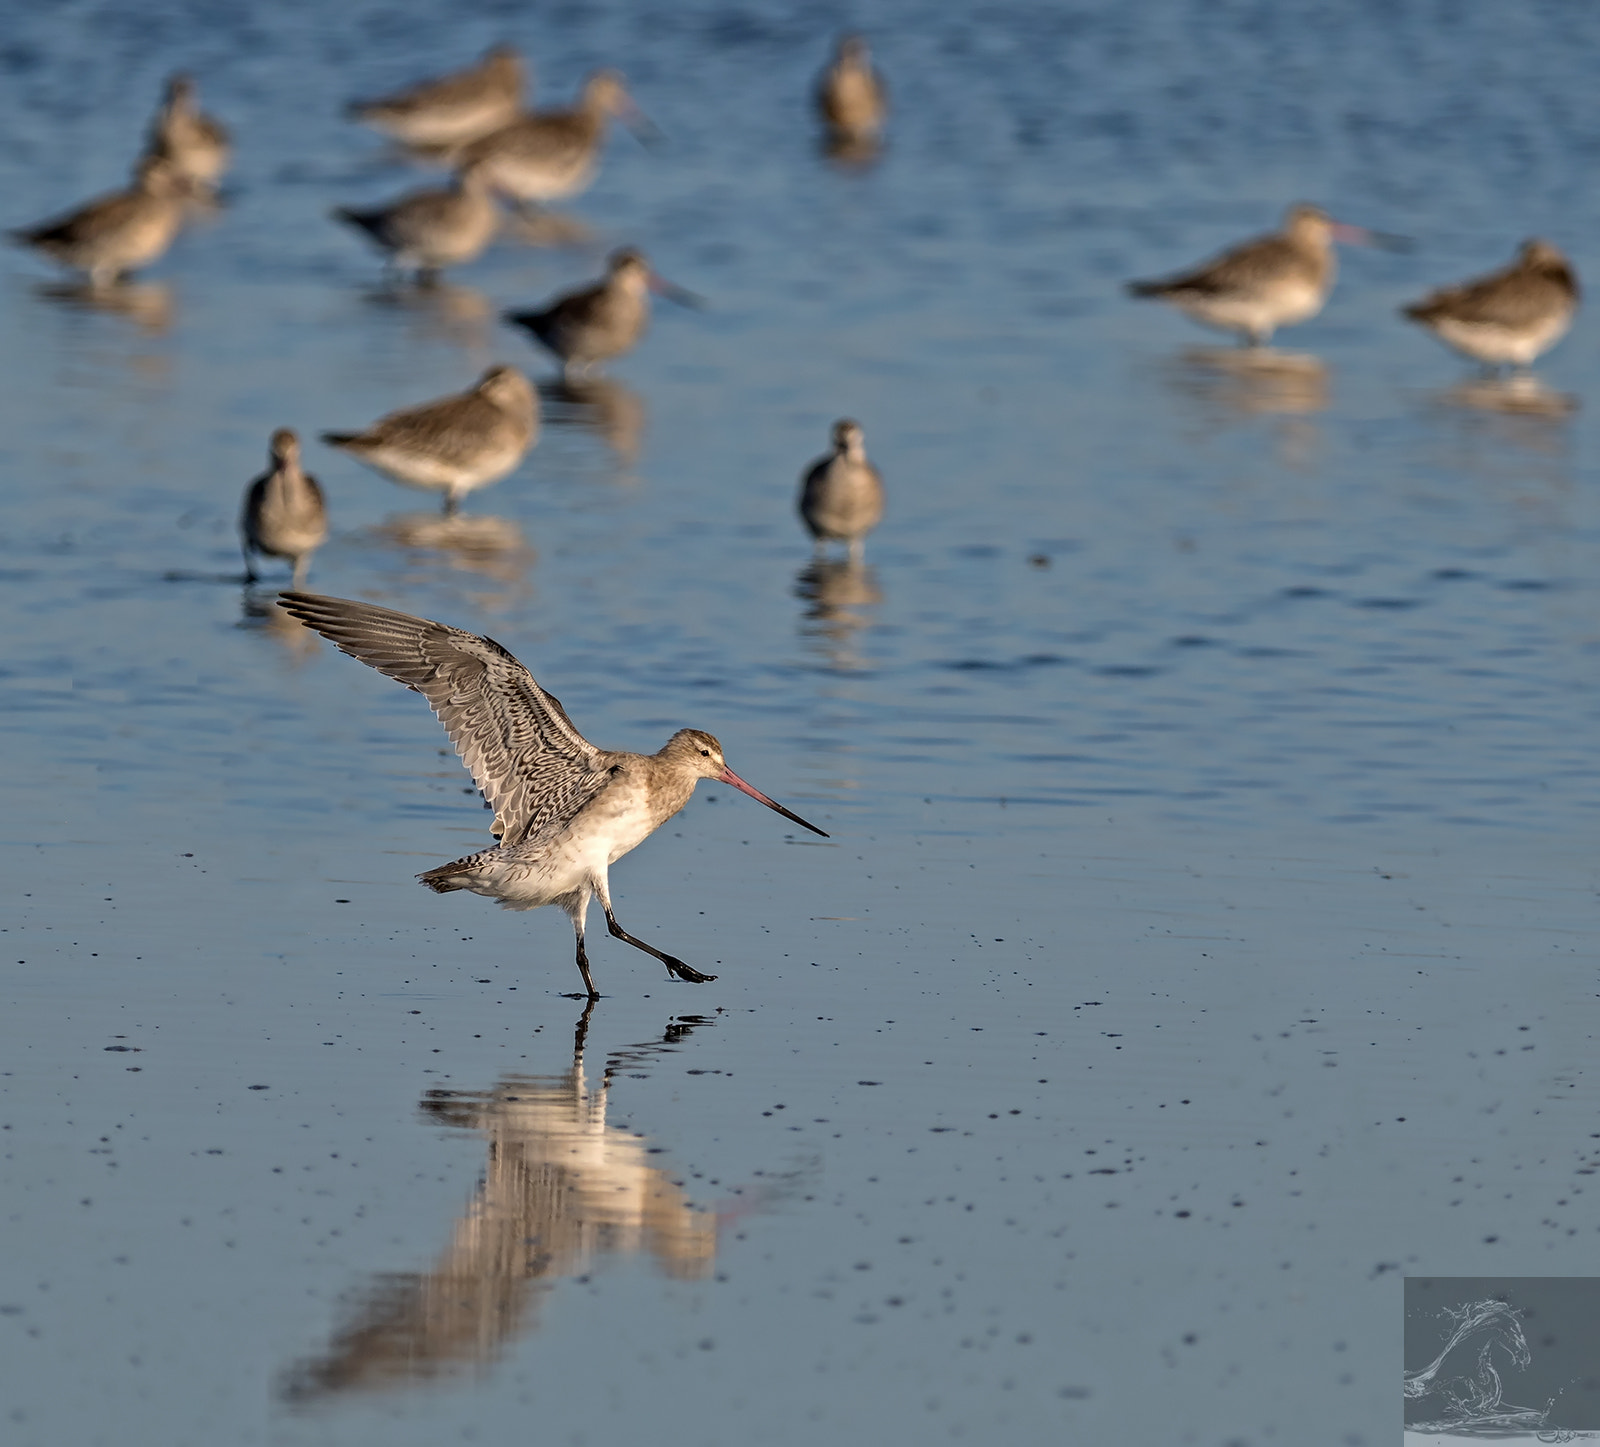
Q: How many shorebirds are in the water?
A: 13